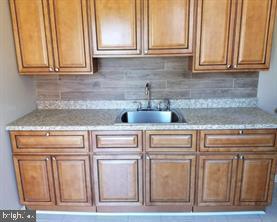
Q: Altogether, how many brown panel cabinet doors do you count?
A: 12